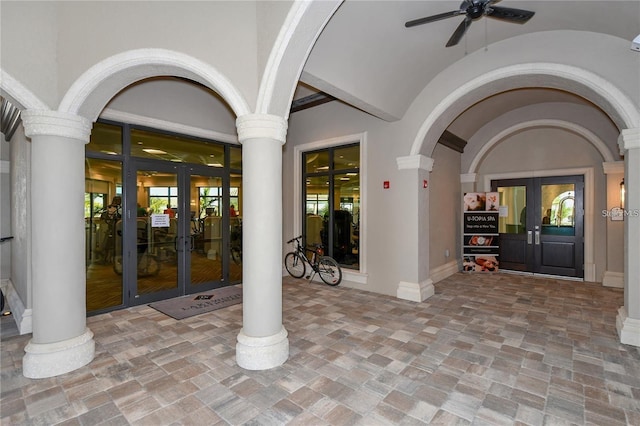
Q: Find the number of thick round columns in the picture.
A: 2